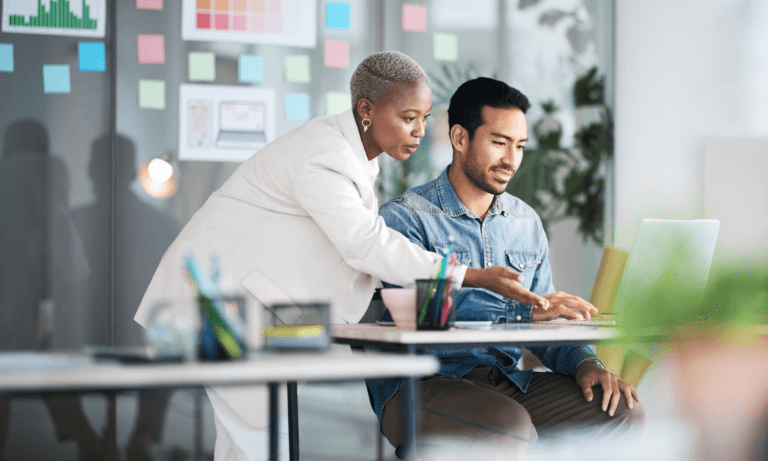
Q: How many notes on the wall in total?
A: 15